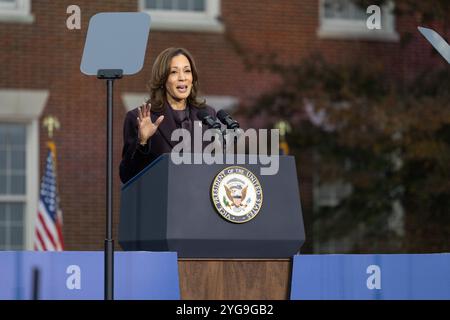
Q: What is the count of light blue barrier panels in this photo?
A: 2